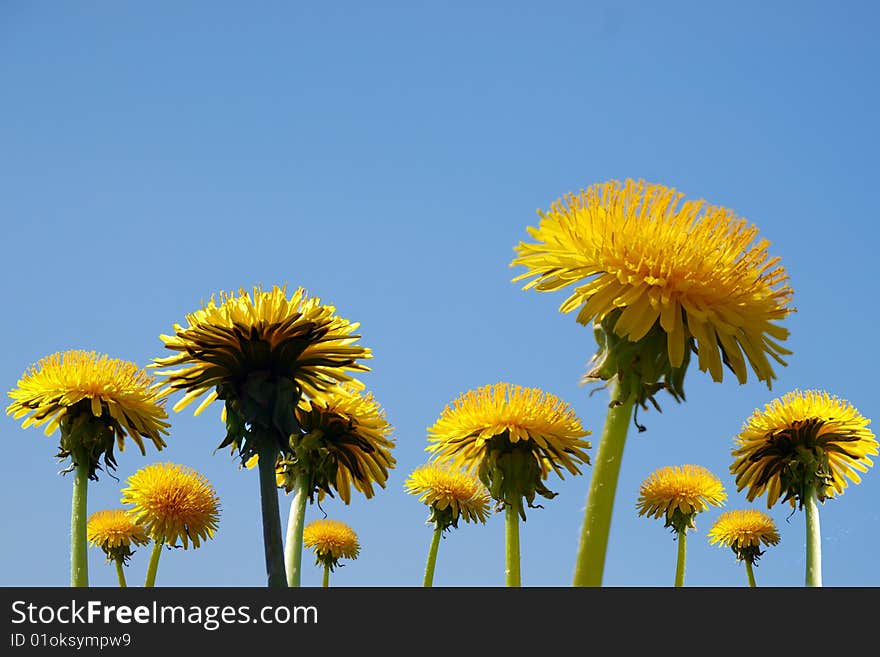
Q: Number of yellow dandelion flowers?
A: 12